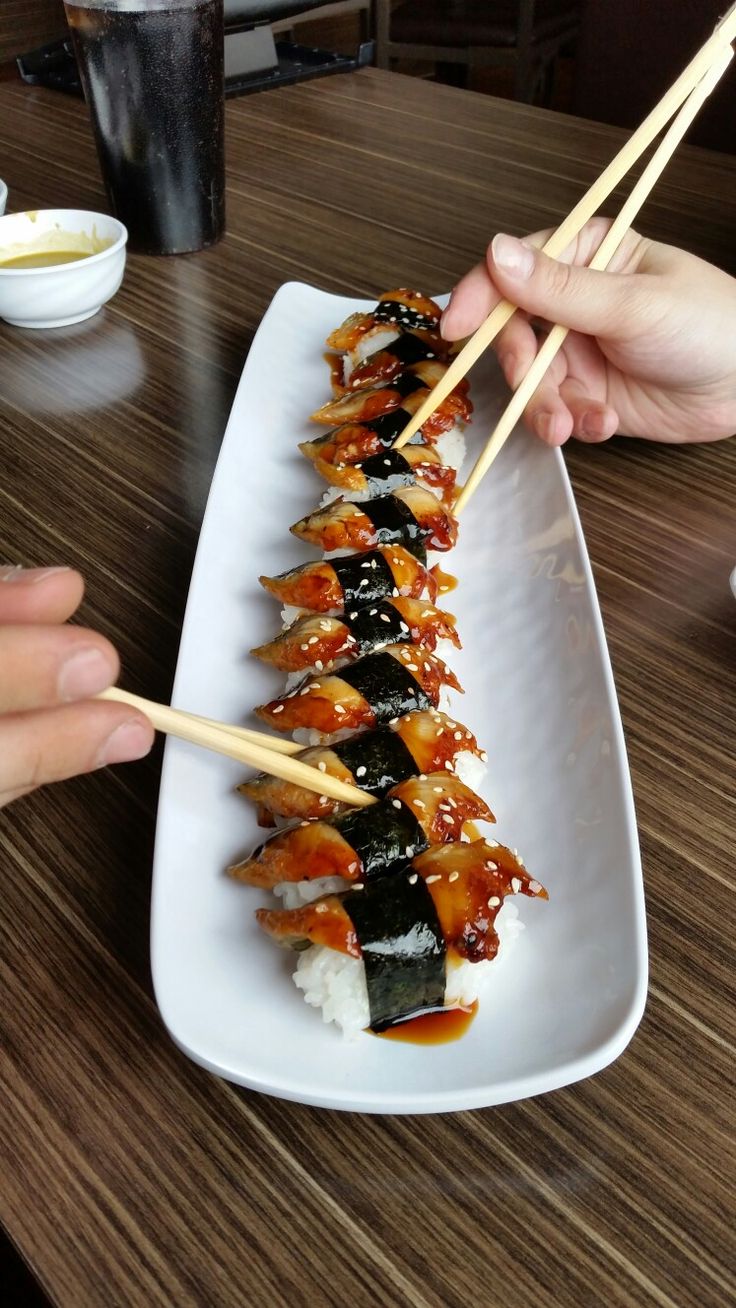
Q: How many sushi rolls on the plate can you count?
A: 12